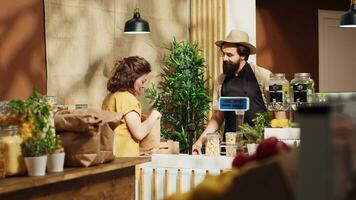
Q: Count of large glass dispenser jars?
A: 2